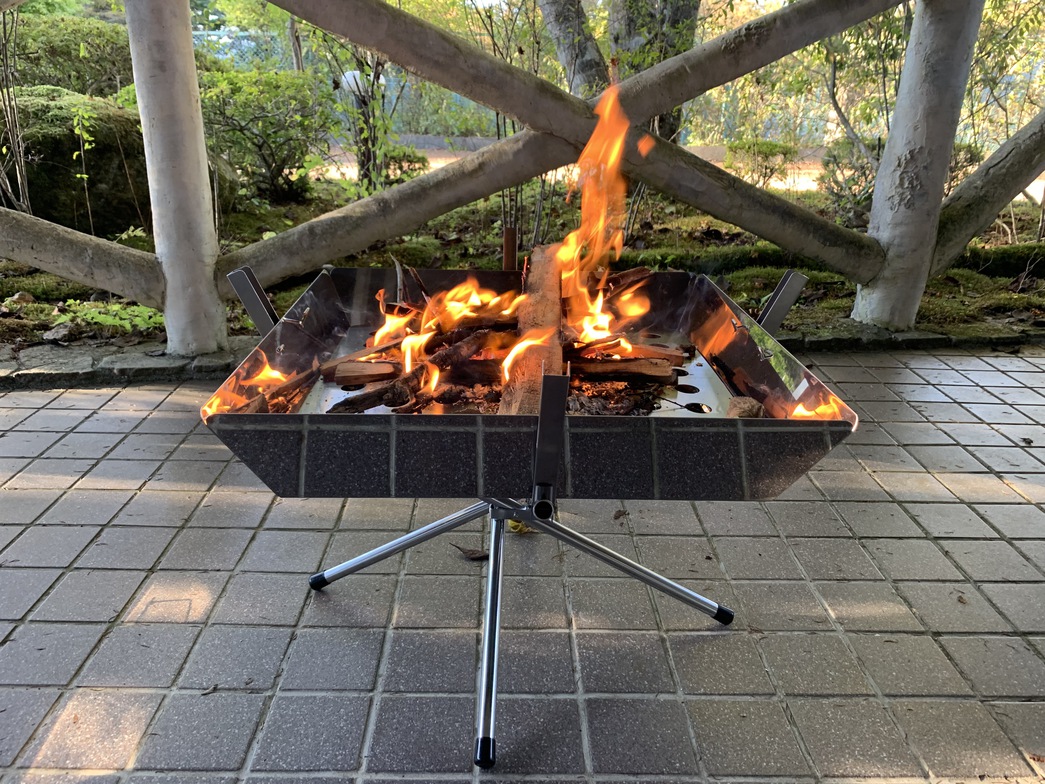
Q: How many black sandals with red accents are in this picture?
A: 0